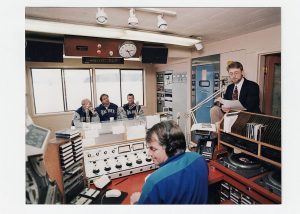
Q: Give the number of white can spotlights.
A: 4